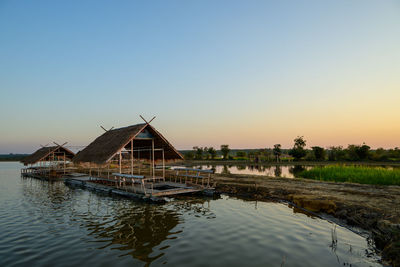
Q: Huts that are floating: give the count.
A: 2